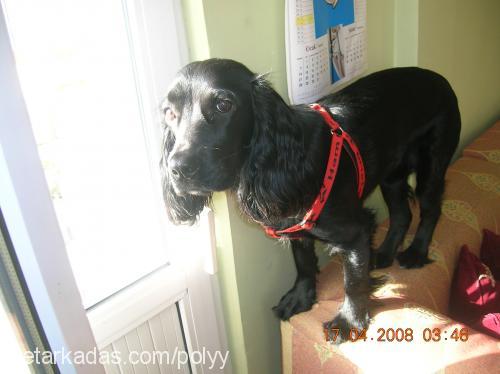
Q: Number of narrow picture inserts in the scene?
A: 1